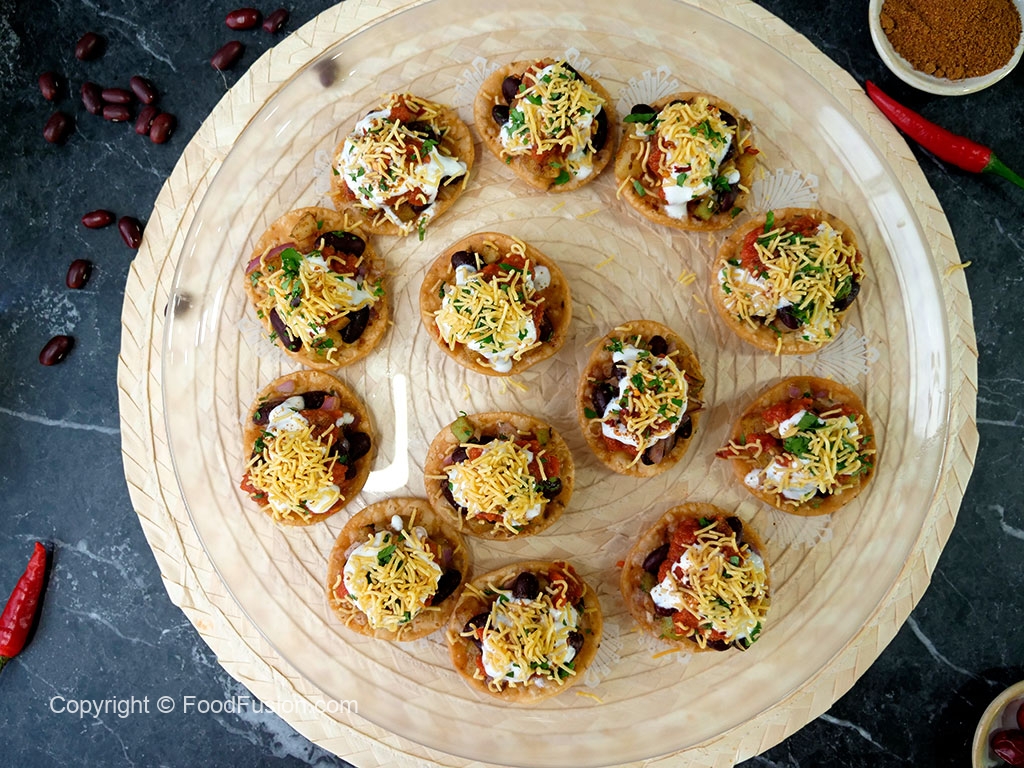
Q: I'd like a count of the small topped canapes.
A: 13